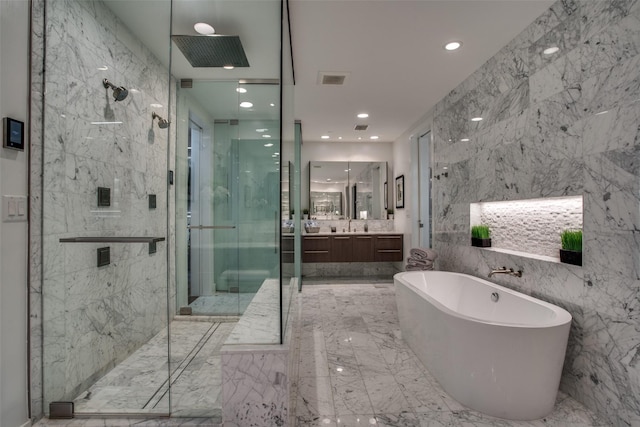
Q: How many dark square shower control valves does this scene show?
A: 4